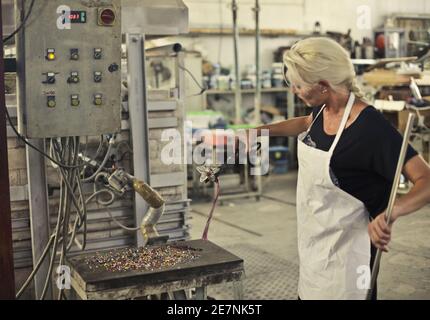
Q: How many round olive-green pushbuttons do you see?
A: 3